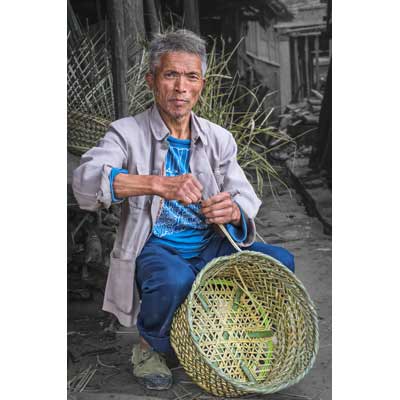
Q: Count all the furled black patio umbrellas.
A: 0